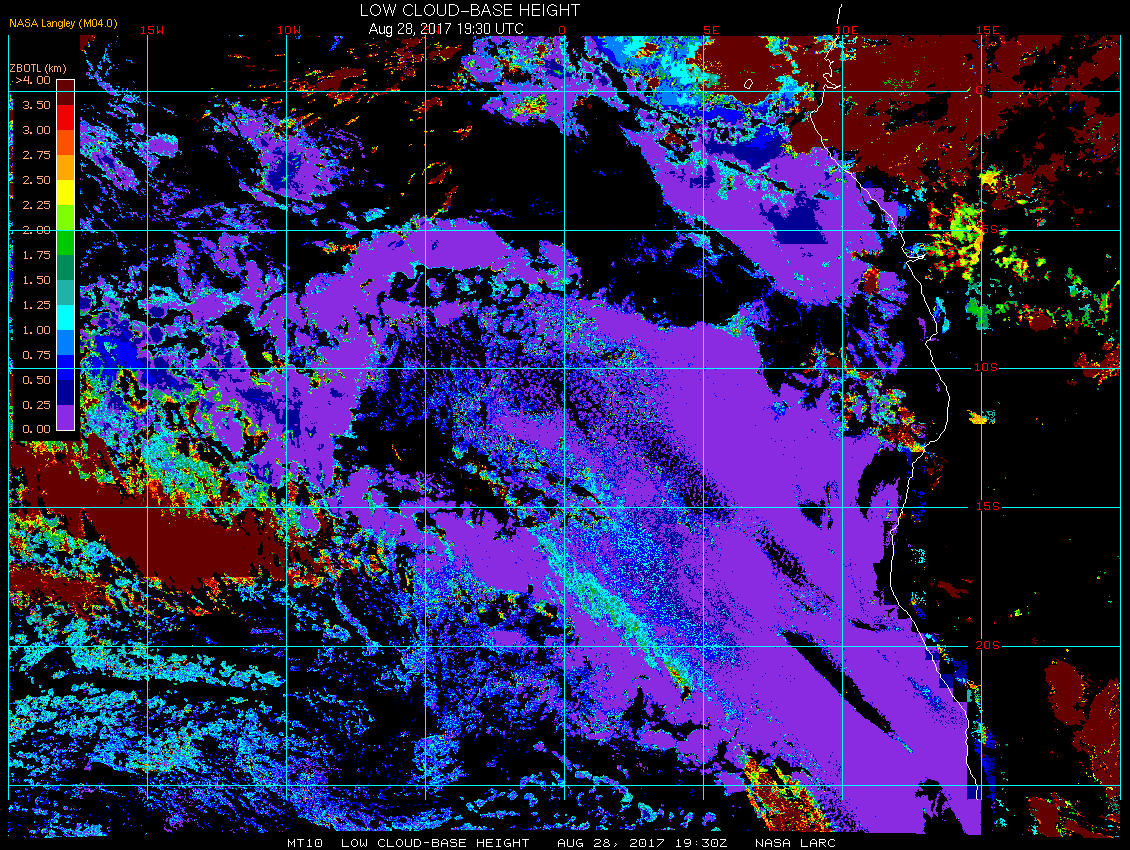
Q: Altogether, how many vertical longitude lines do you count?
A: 9